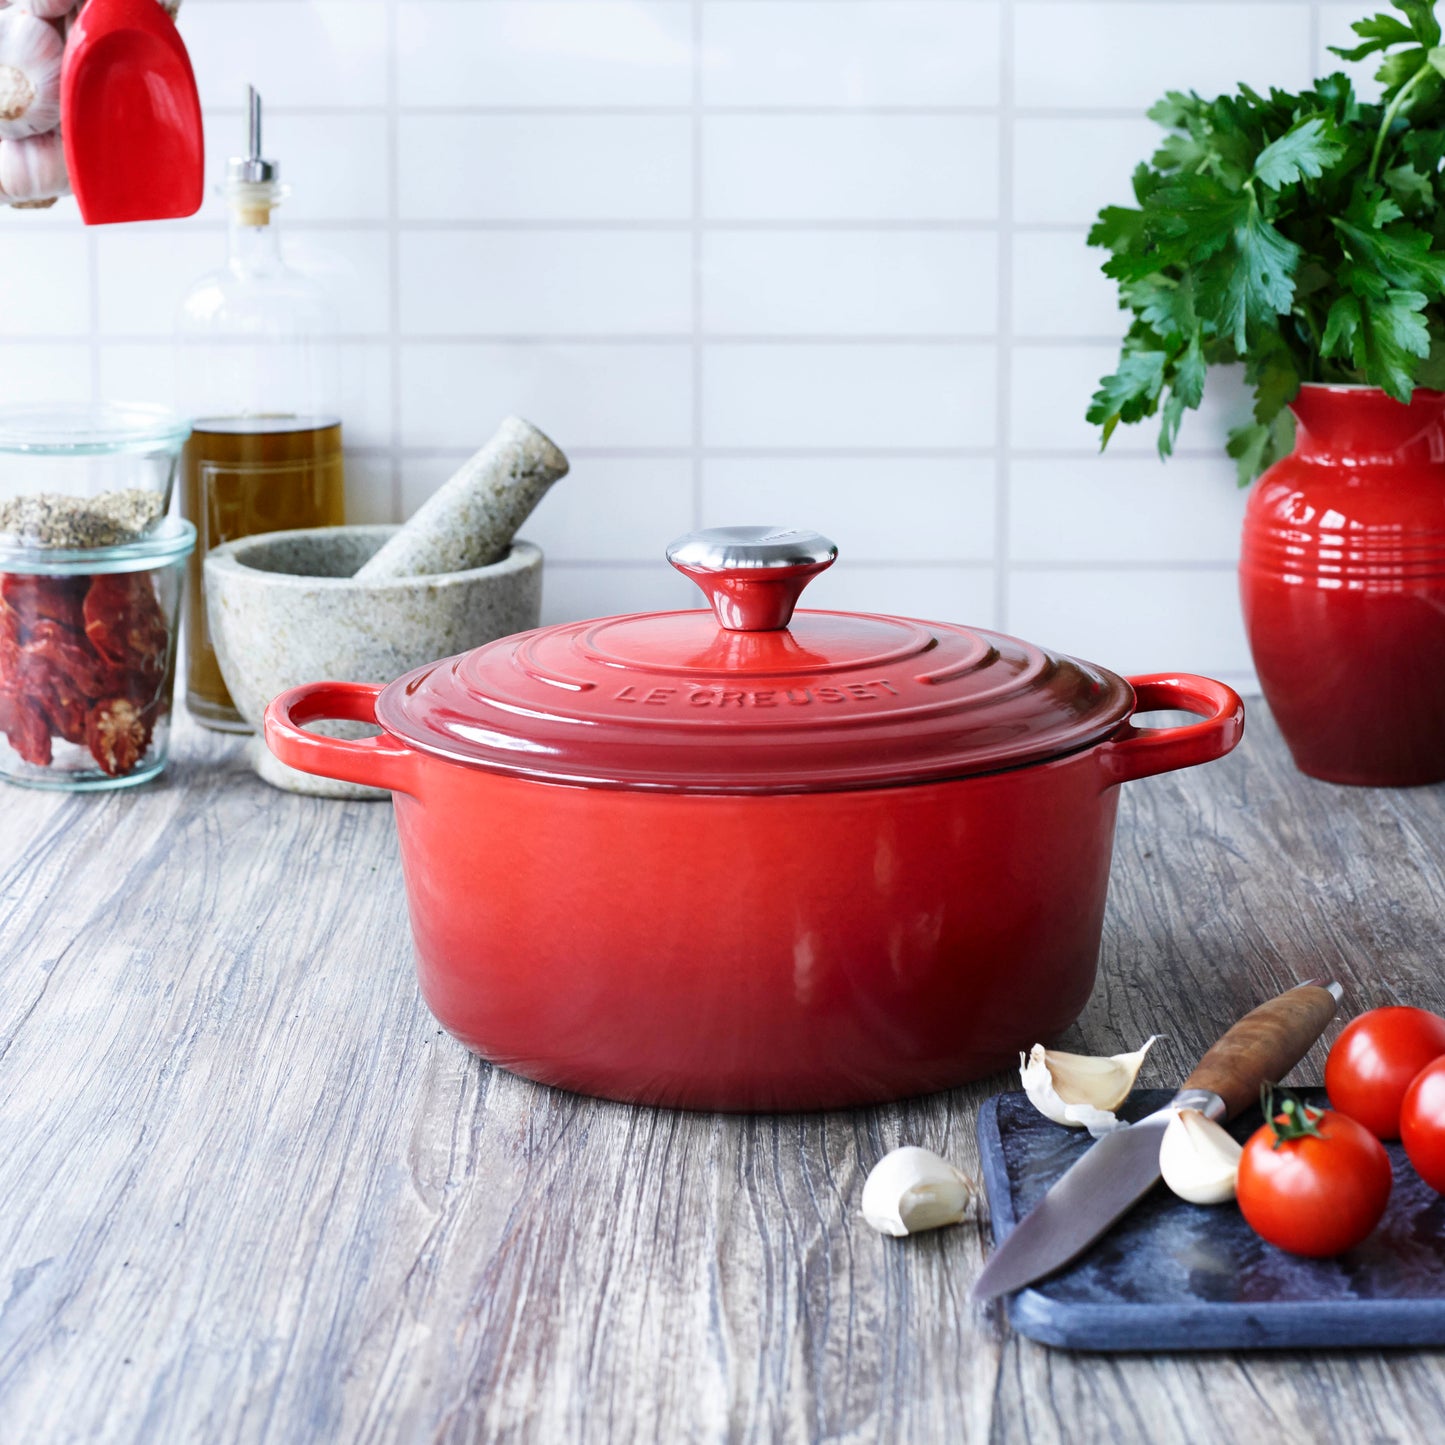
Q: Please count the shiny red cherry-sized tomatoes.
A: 3